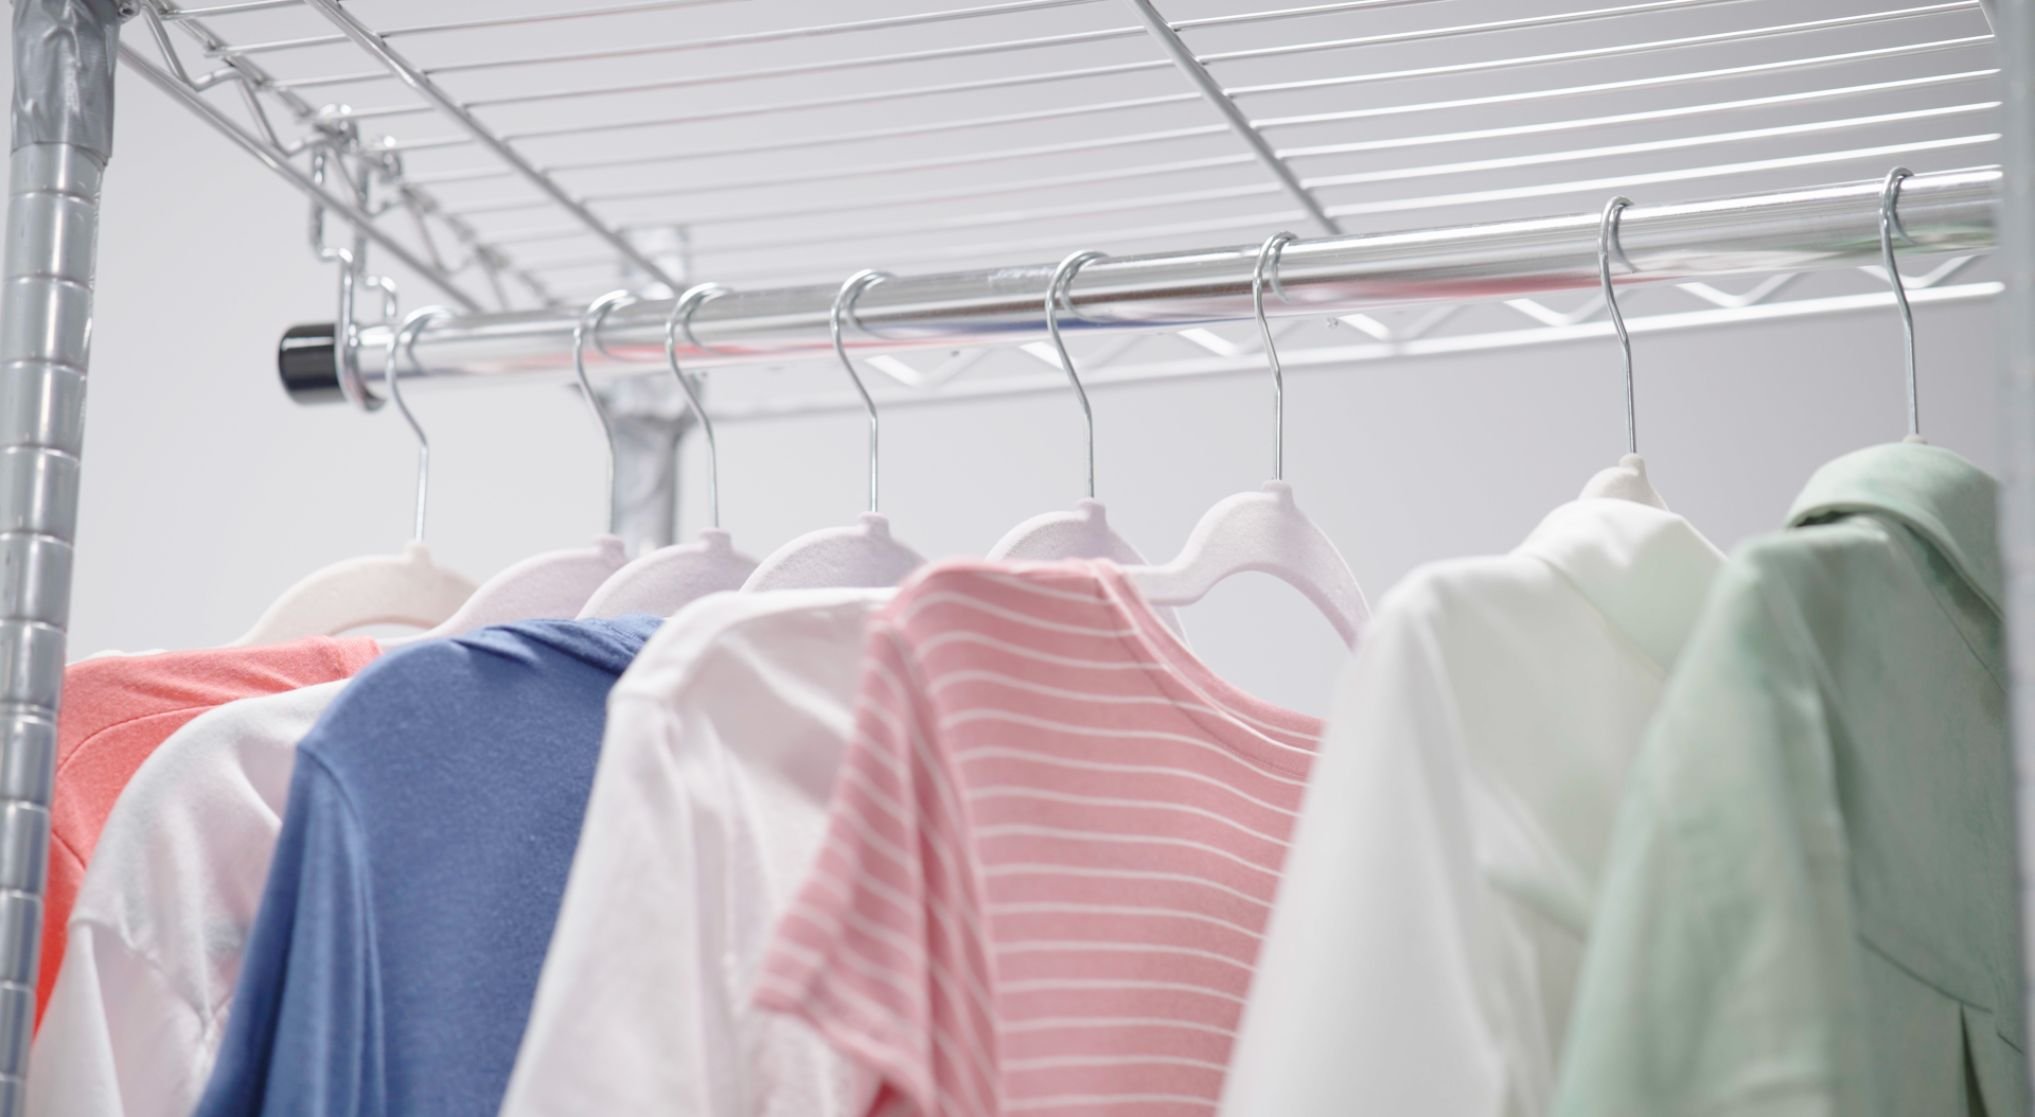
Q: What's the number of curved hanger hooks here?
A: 8